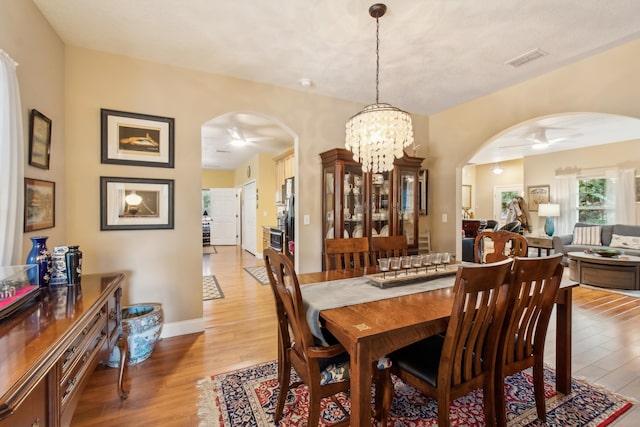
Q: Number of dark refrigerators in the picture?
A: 1